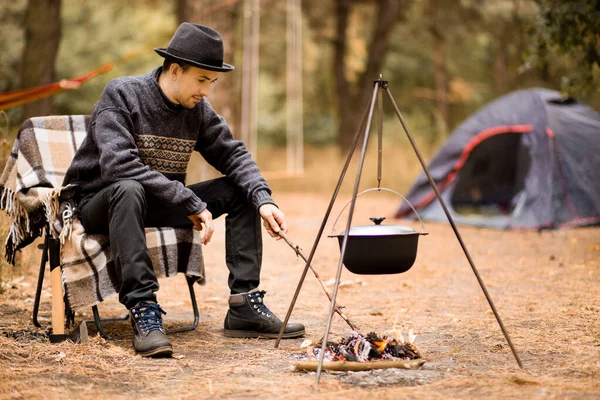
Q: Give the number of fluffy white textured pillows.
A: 0